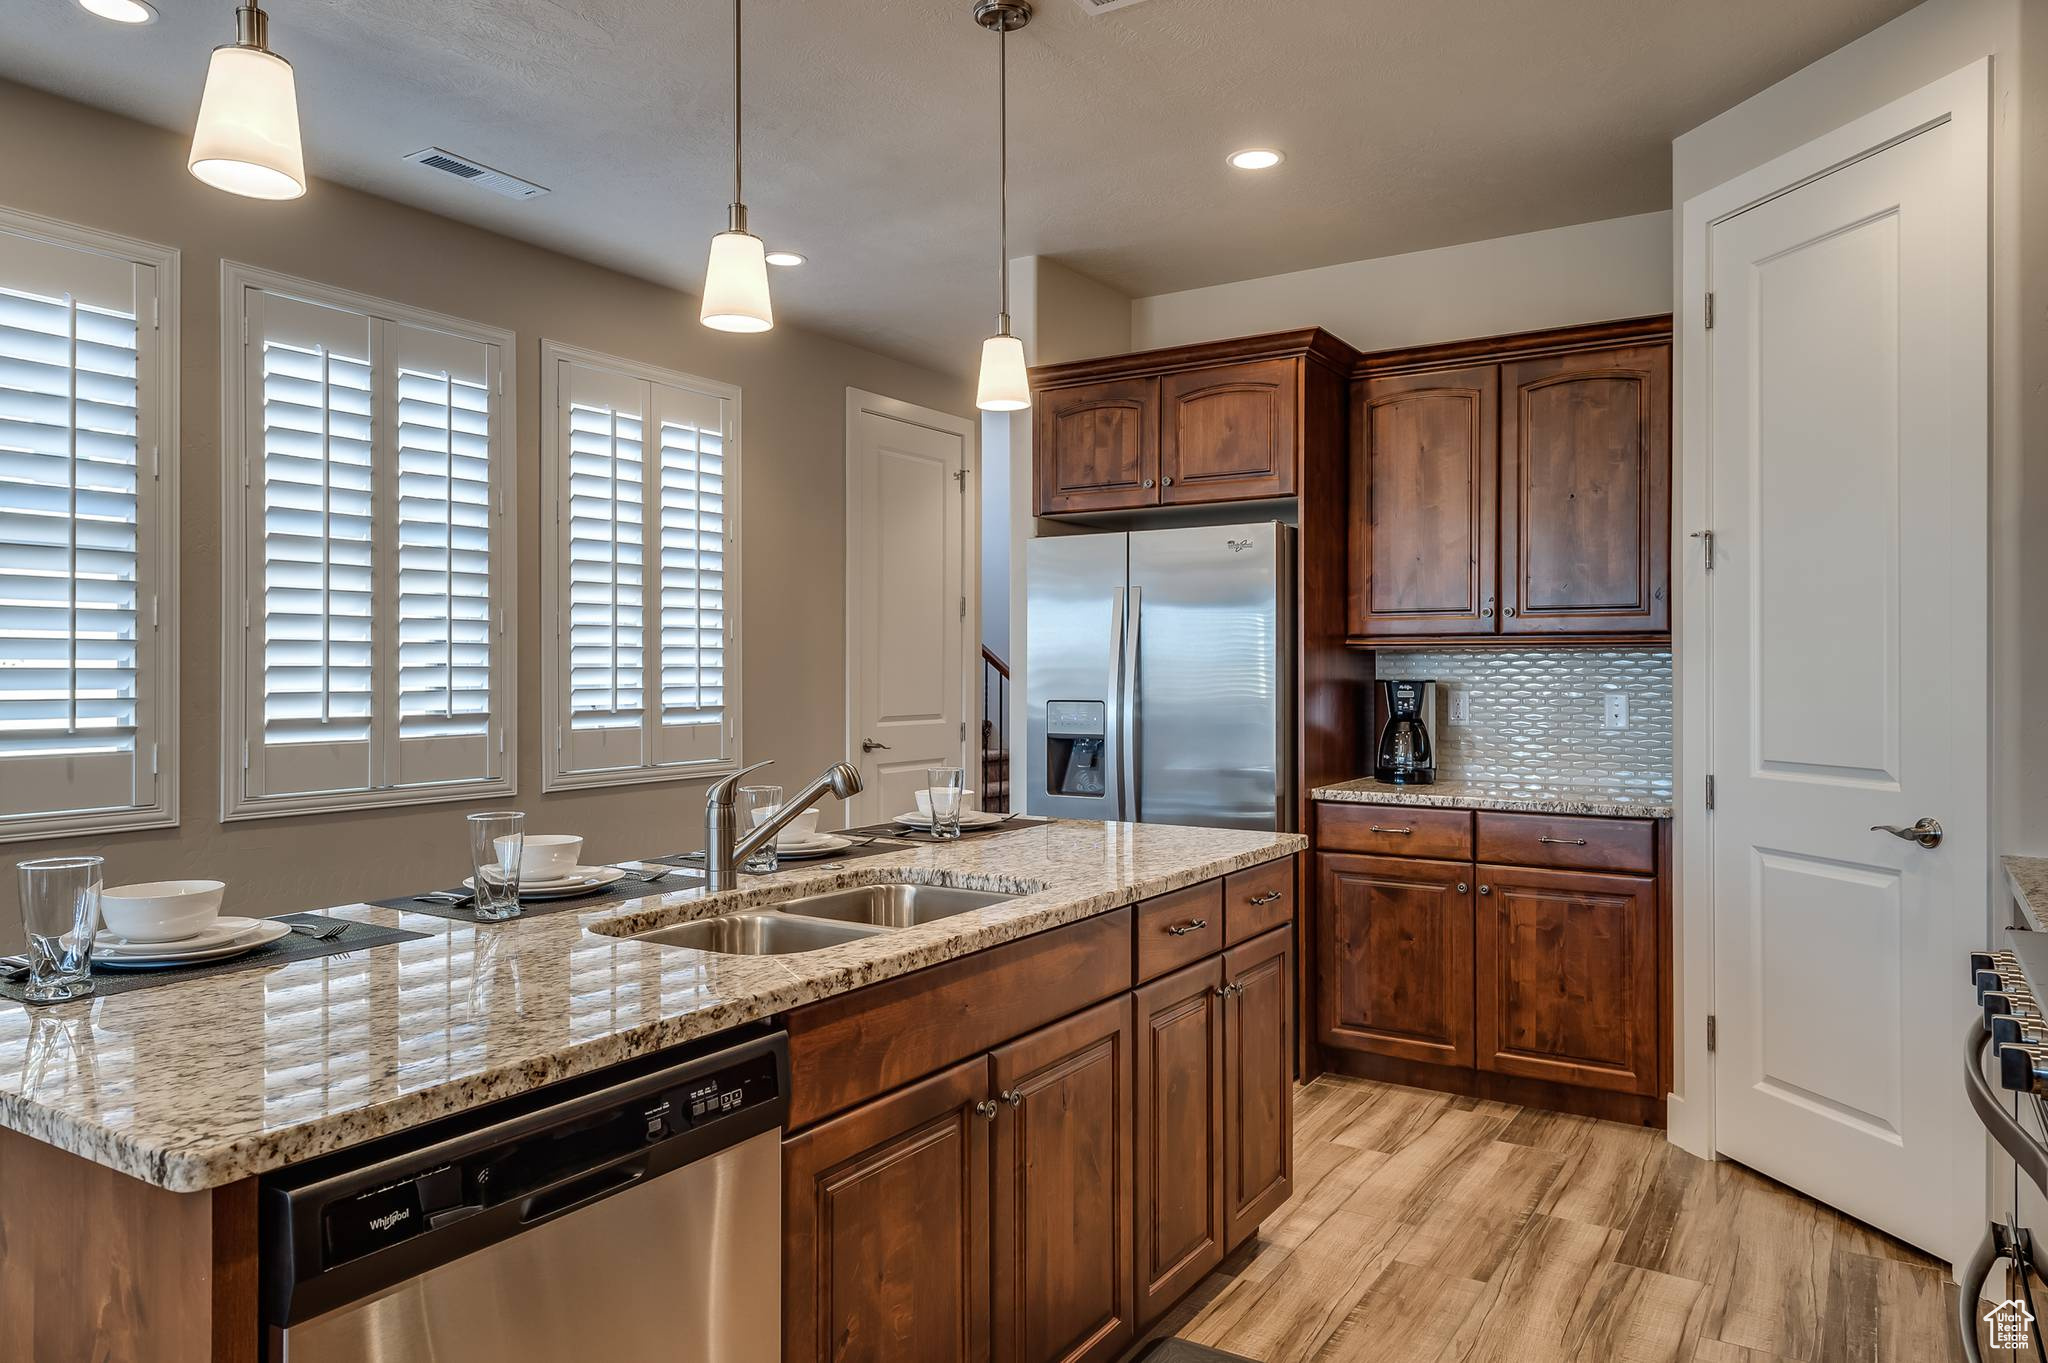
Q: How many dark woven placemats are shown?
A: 4